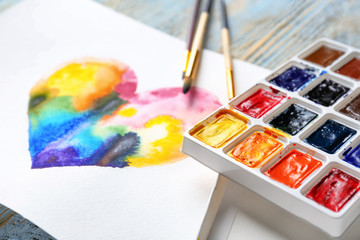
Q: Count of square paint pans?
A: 13